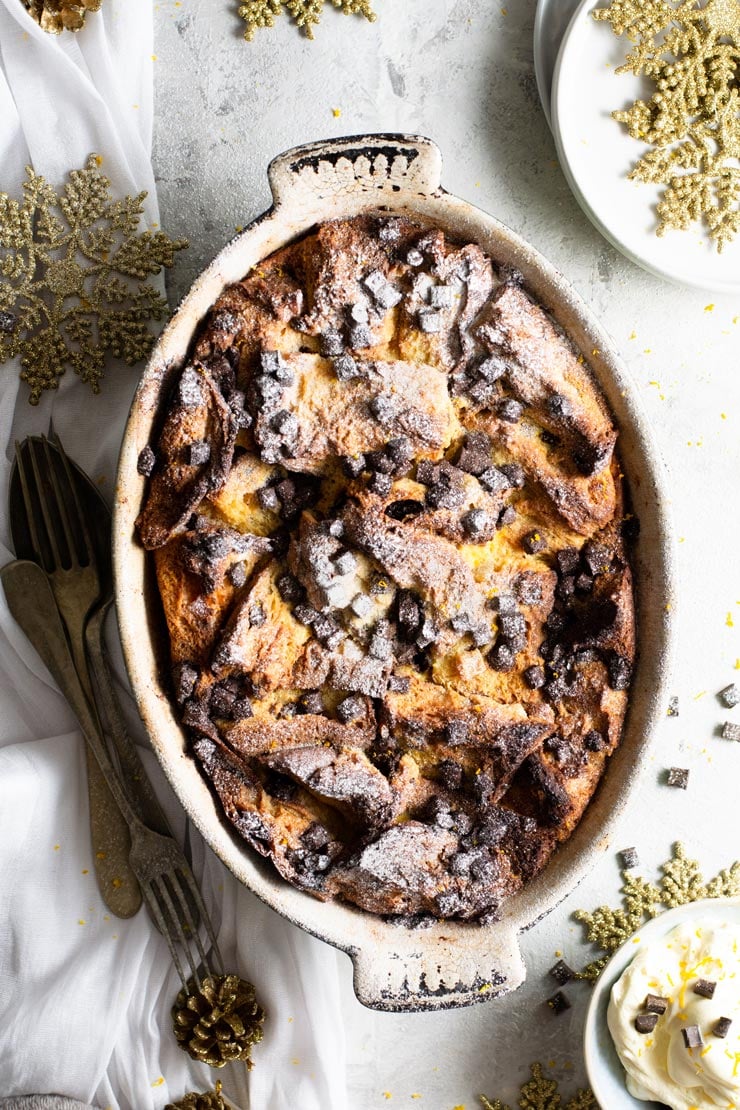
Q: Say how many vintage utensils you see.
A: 3